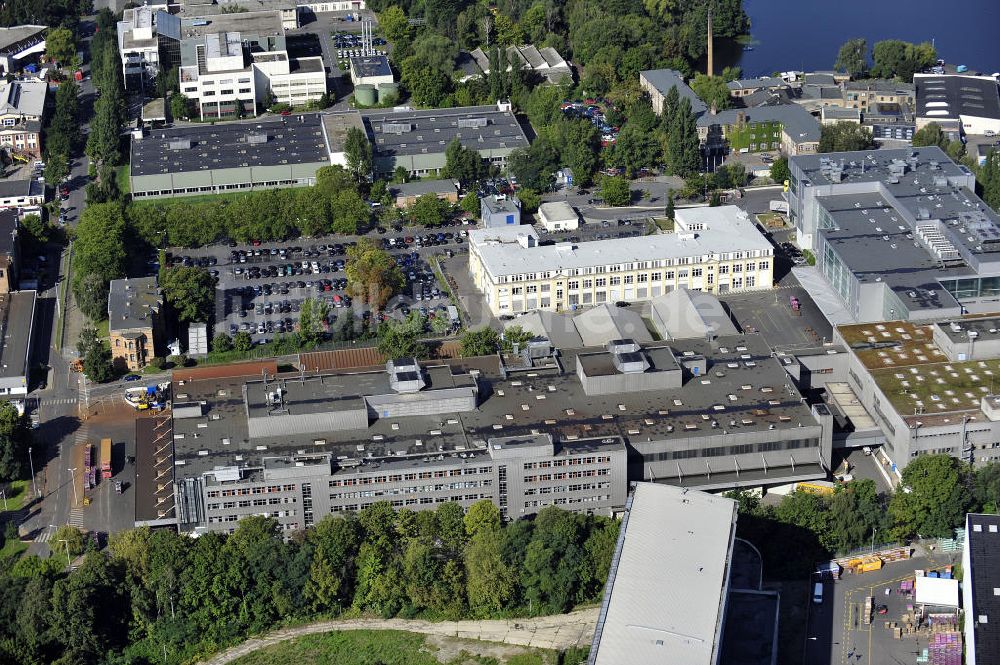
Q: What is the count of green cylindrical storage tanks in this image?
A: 2